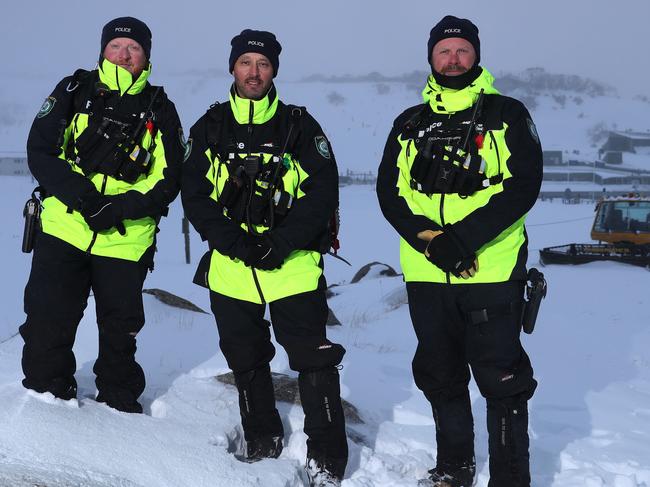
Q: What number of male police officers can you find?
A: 3